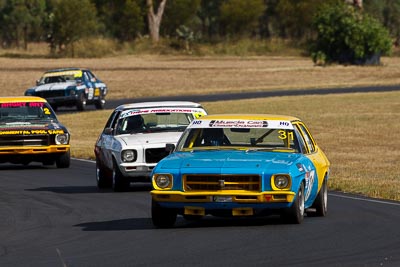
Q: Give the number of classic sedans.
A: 4